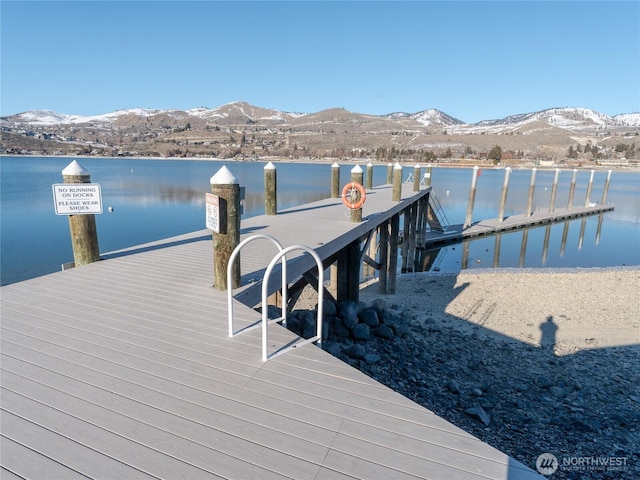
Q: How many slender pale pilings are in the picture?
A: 7